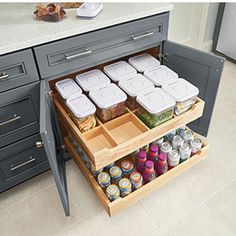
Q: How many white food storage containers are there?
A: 10